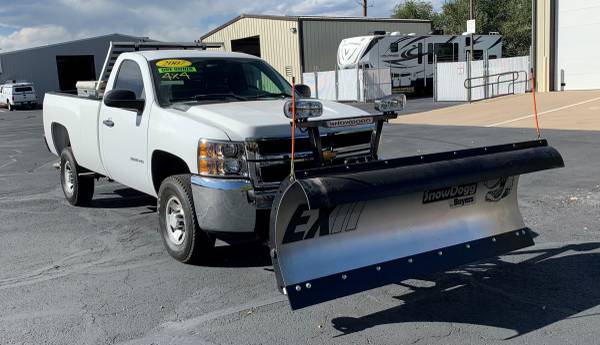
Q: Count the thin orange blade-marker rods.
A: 2